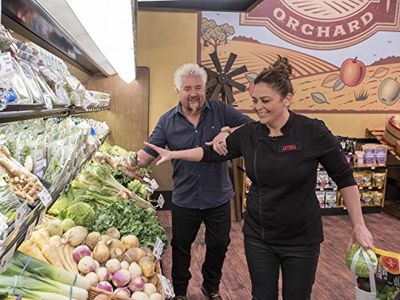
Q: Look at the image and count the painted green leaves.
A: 3